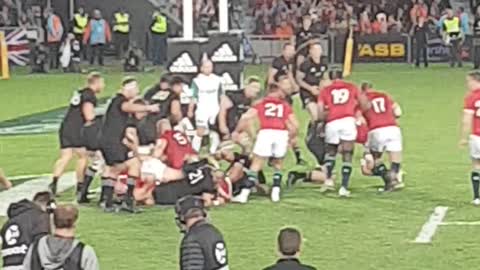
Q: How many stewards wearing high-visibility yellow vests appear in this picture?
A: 4